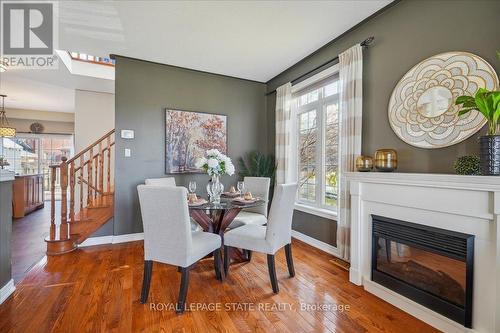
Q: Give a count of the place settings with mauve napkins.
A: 3